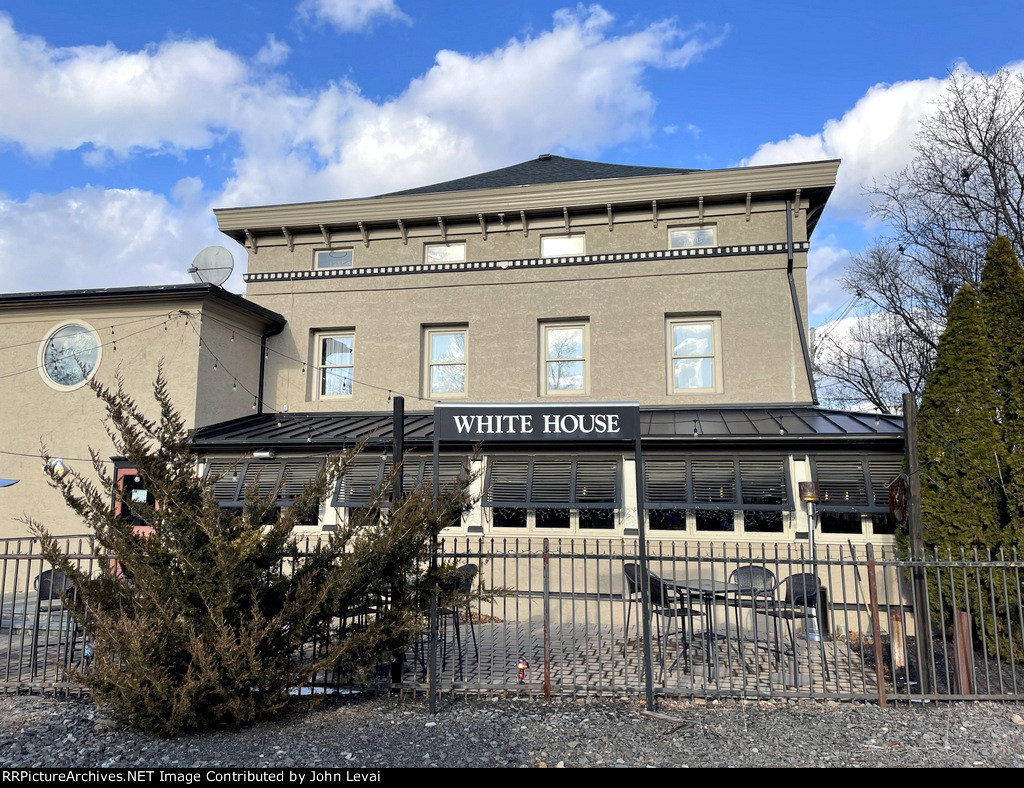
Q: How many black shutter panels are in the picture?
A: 14